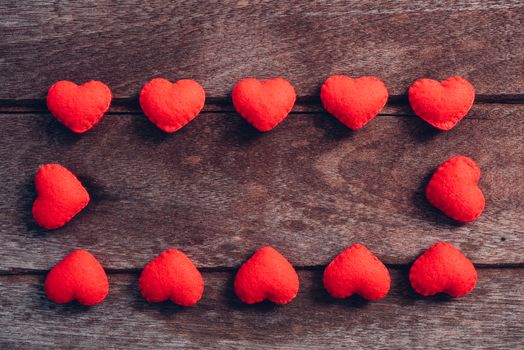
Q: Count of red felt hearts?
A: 12